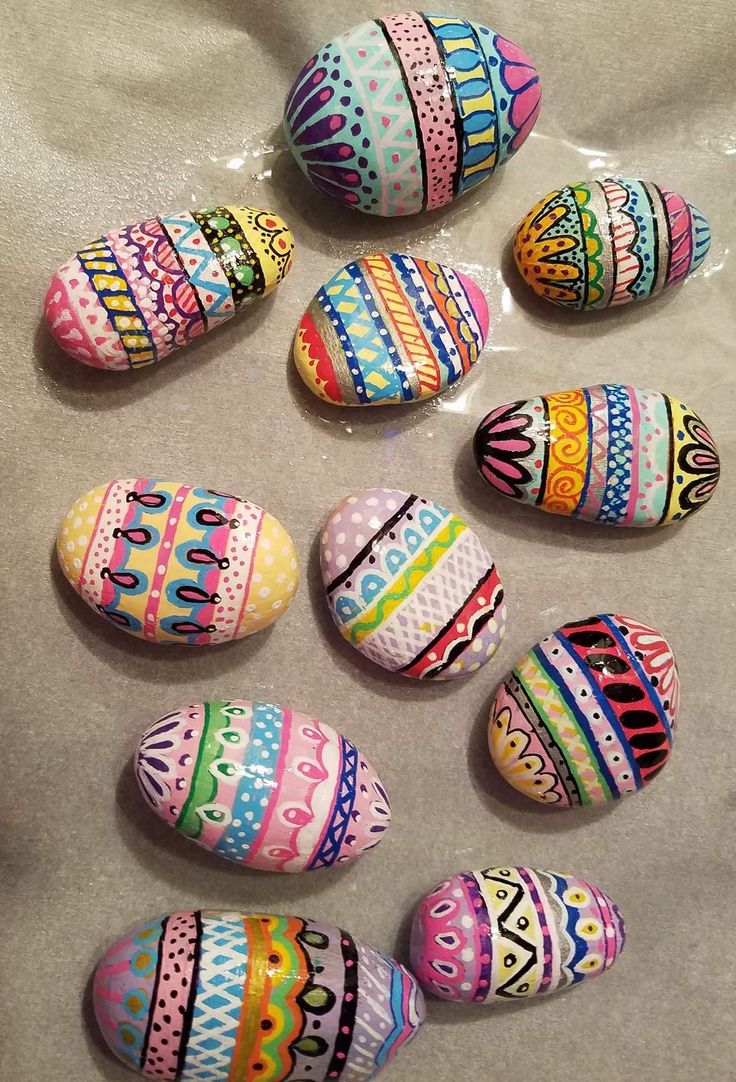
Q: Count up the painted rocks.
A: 11